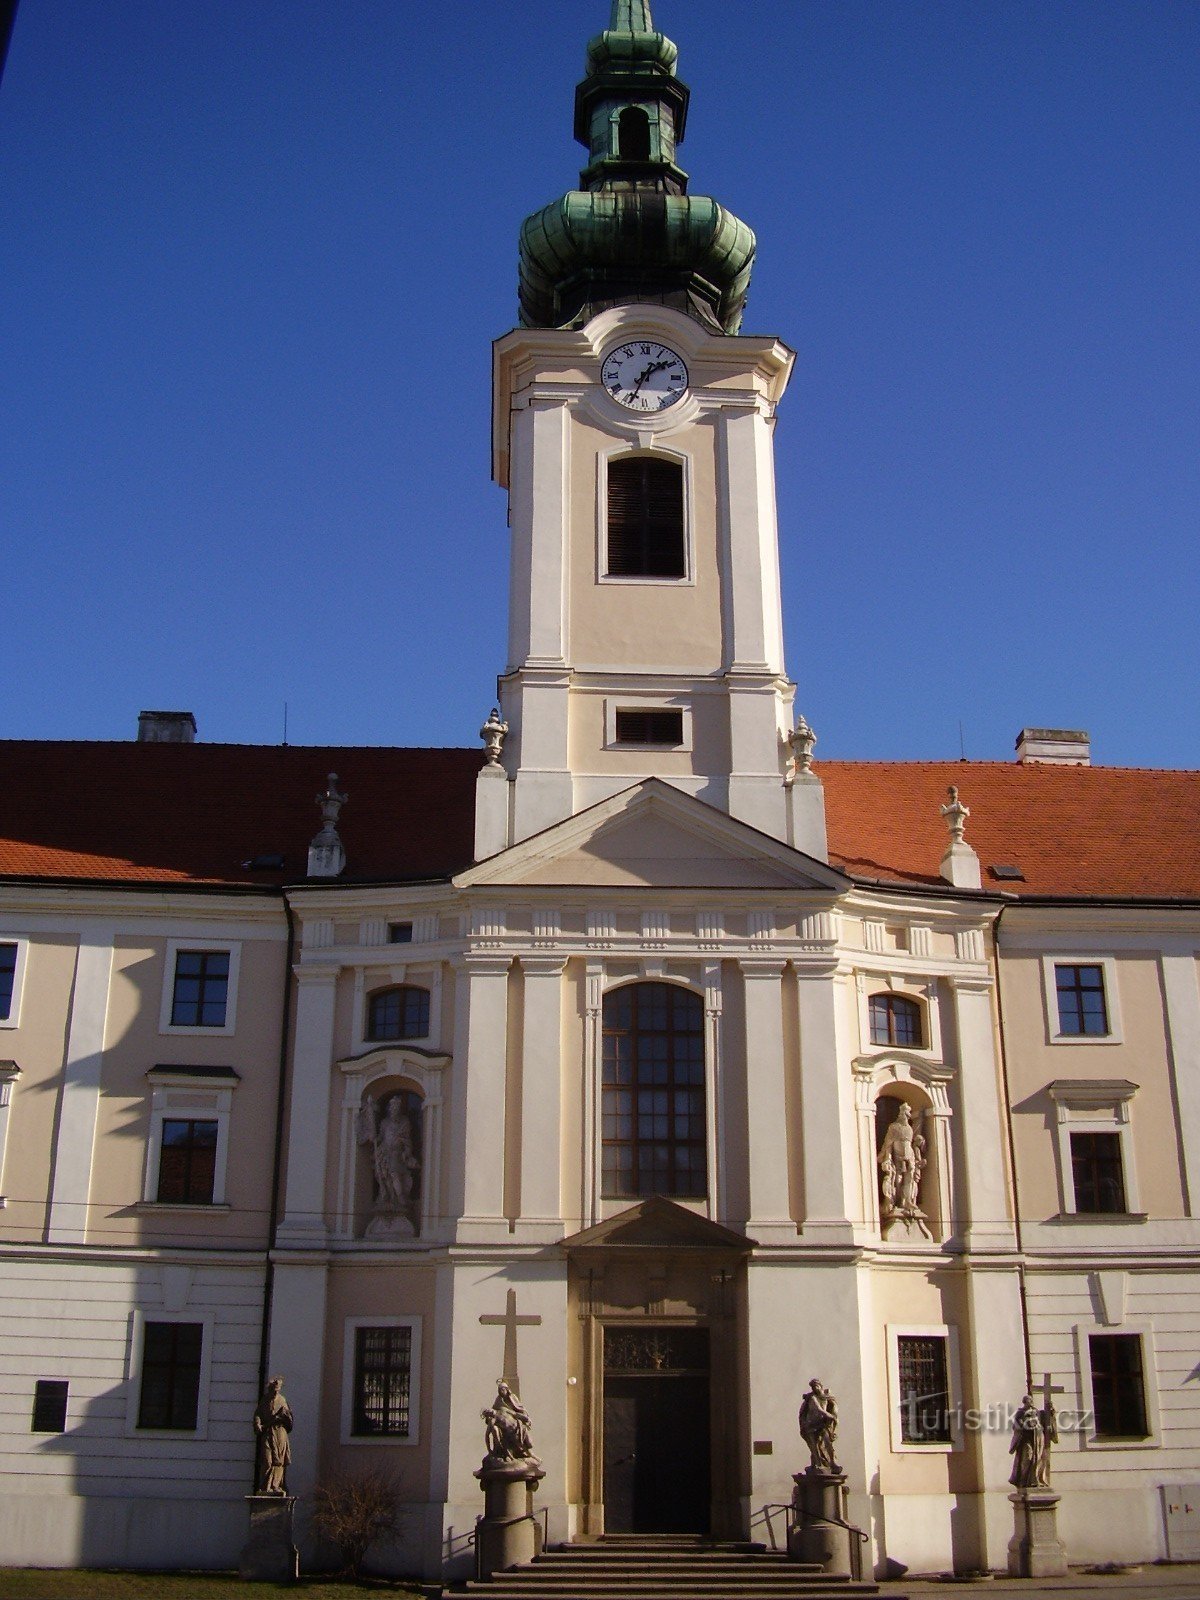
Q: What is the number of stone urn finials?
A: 4